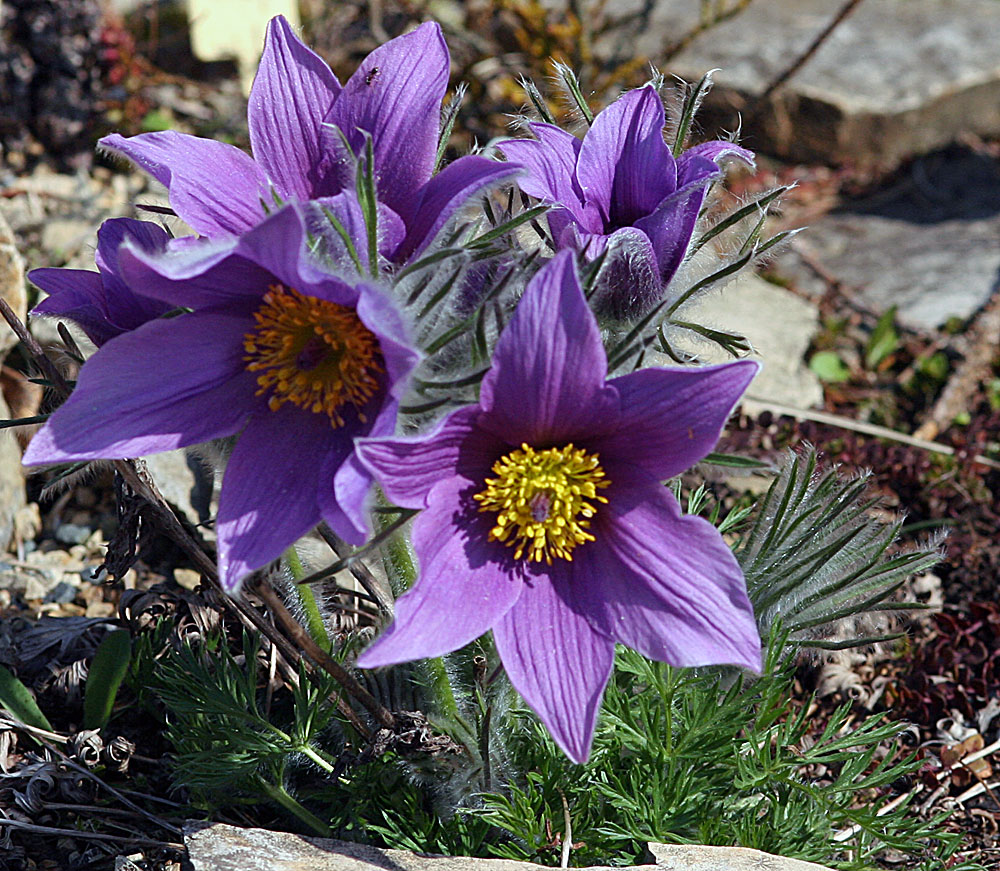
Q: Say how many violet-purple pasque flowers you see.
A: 5